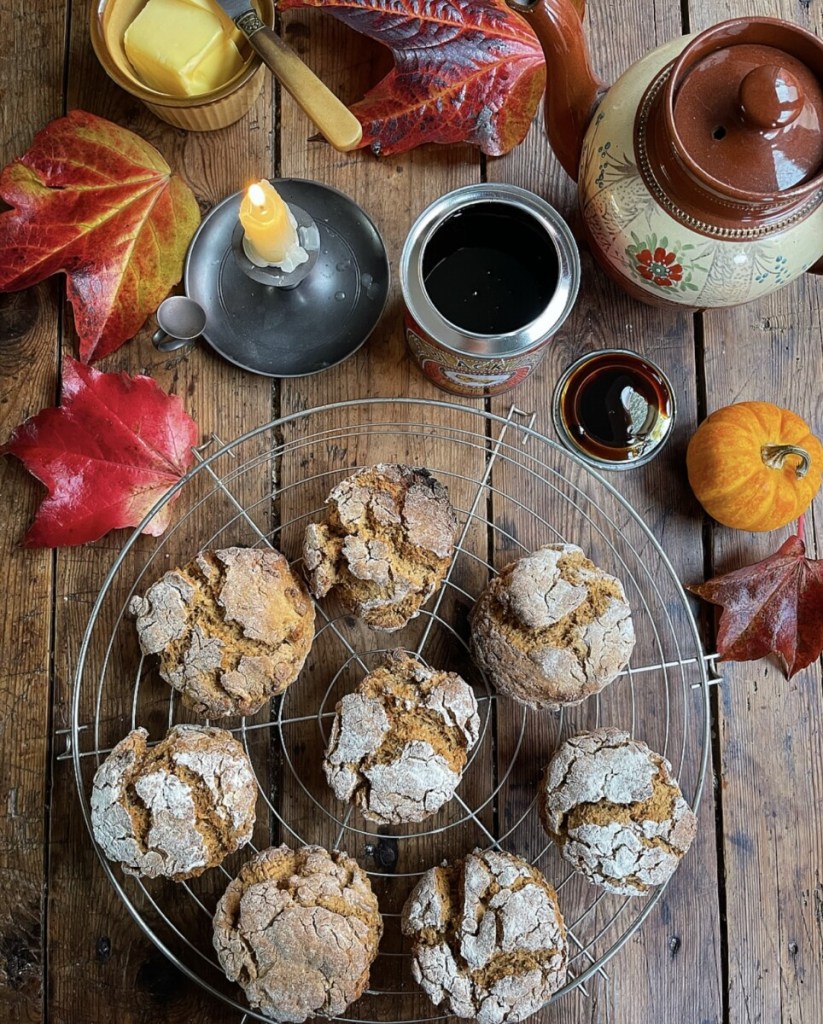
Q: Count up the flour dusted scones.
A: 8